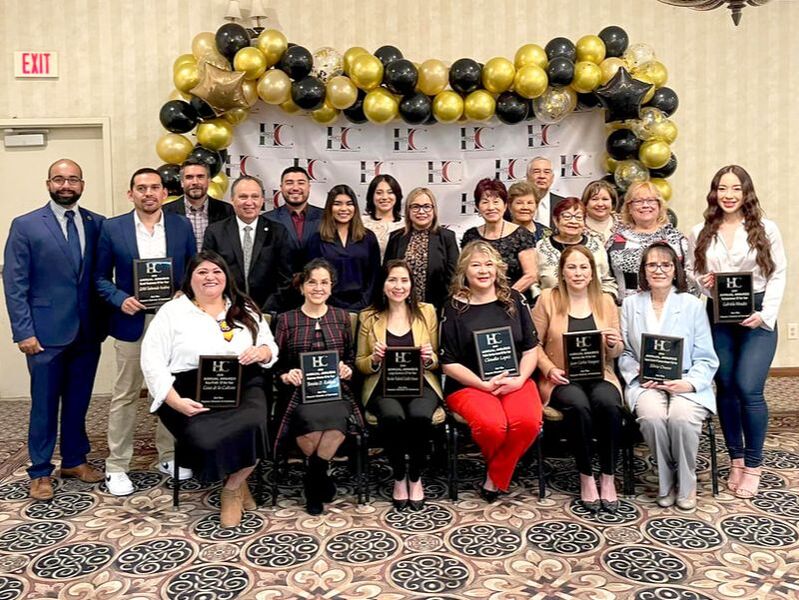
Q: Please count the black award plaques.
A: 8